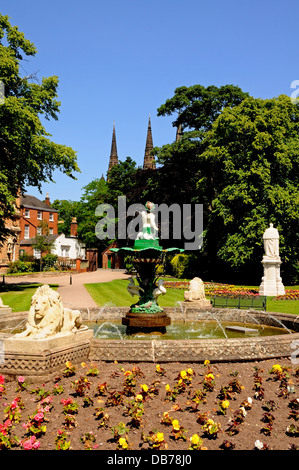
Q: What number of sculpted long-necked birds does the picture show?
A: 2